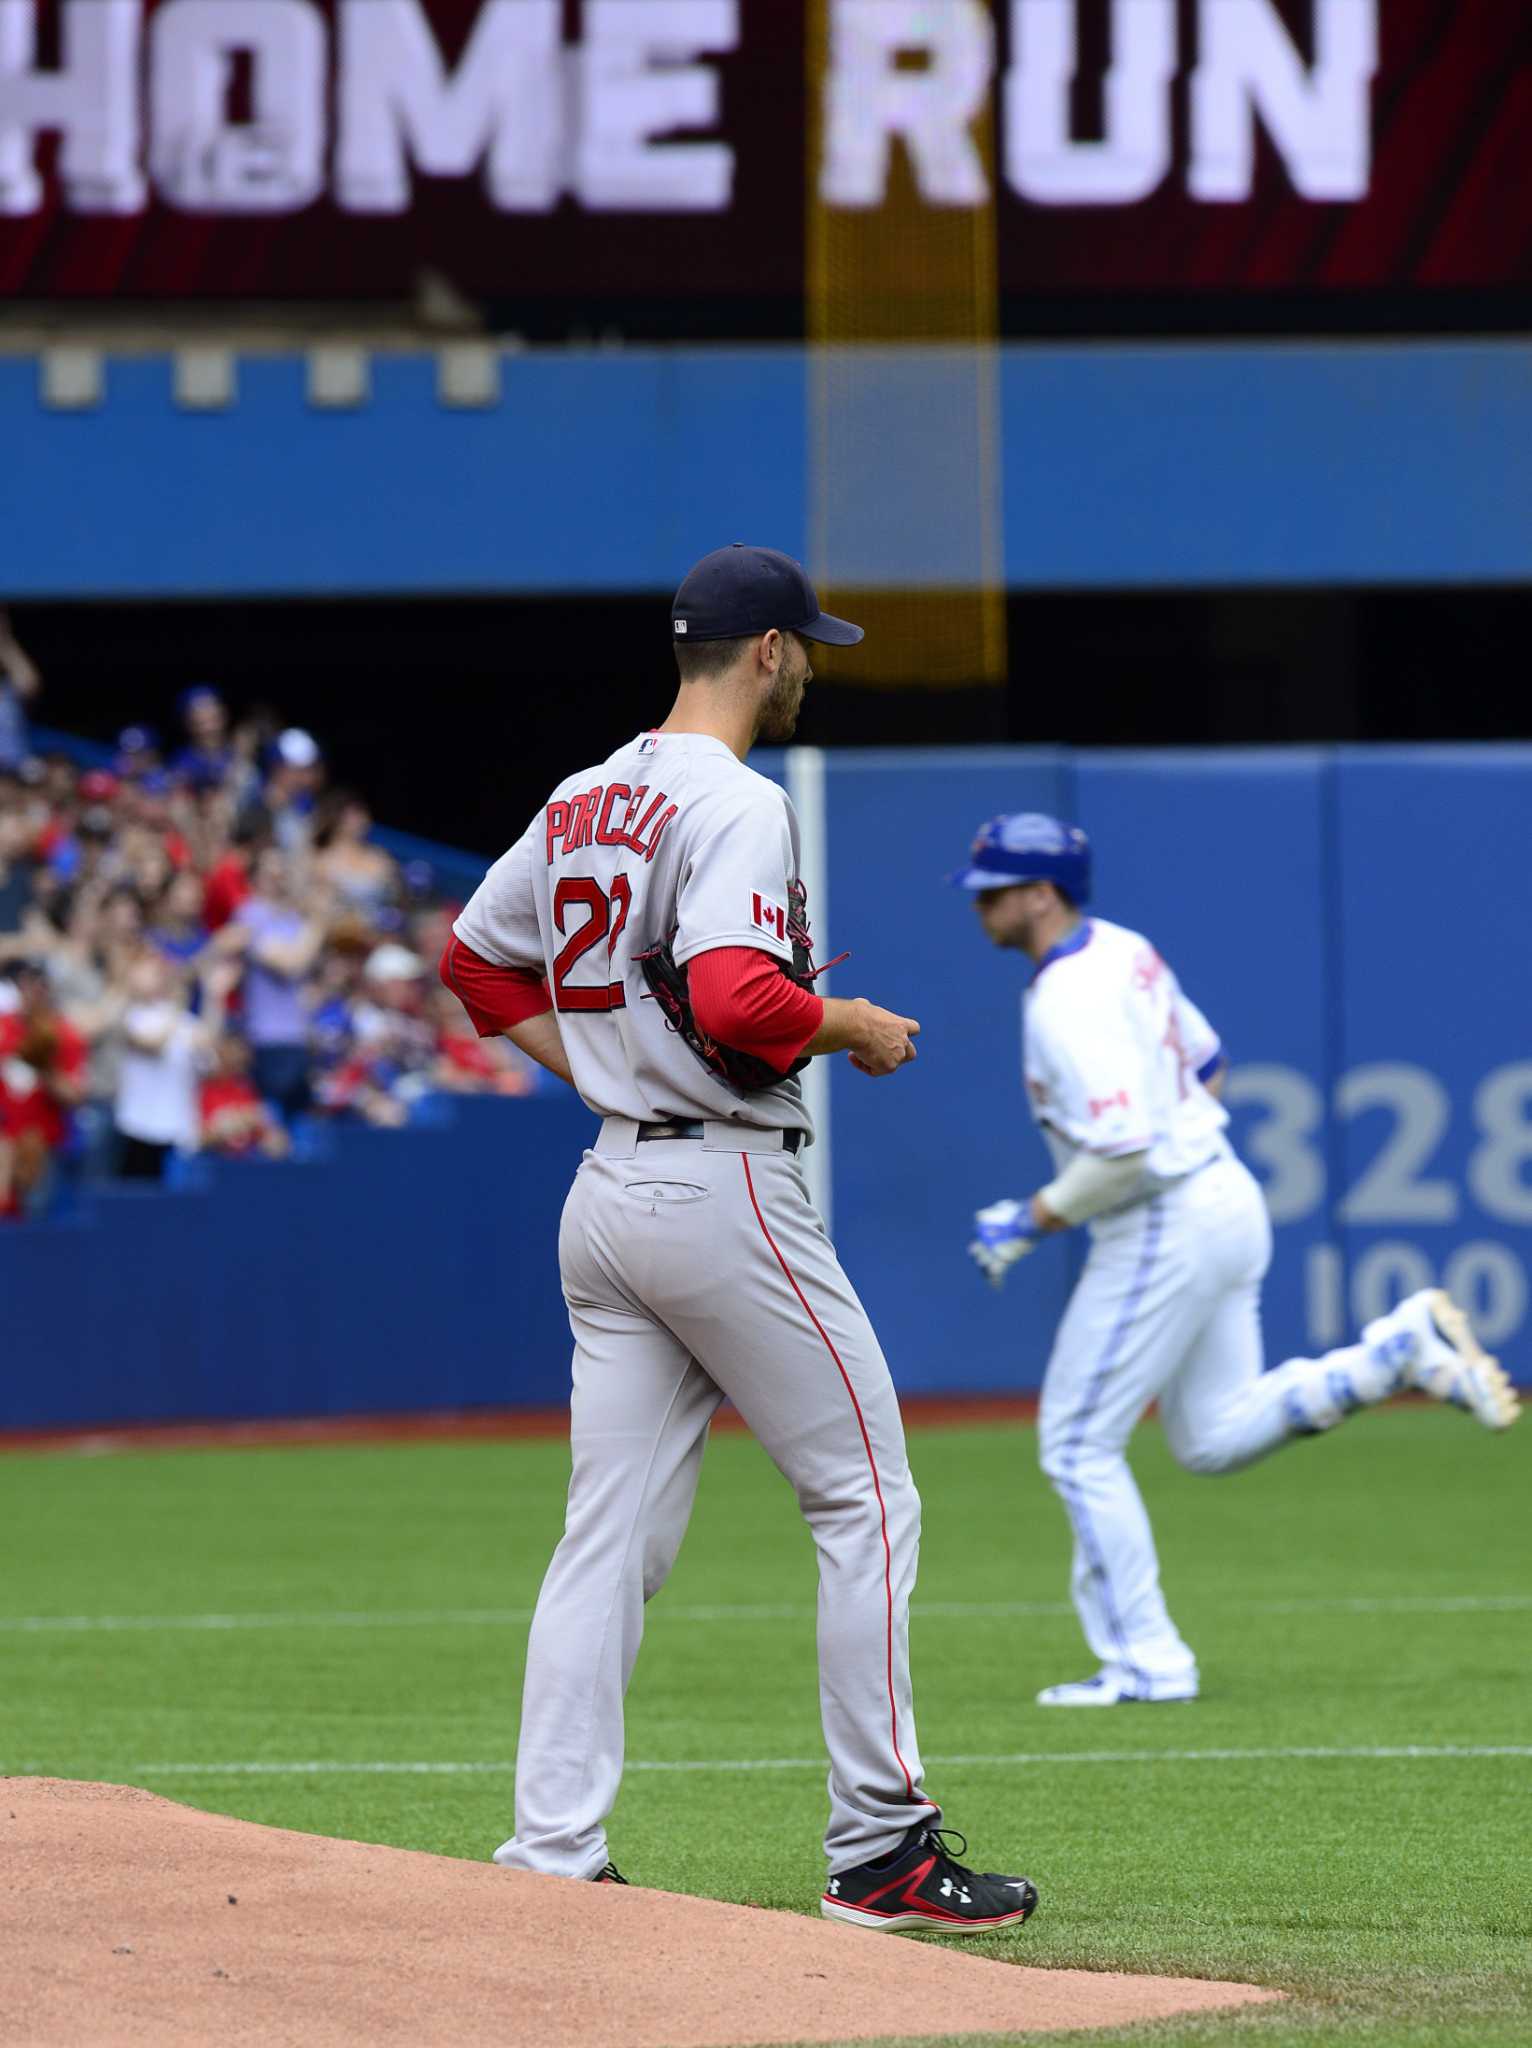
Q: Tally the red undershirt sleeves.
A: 2